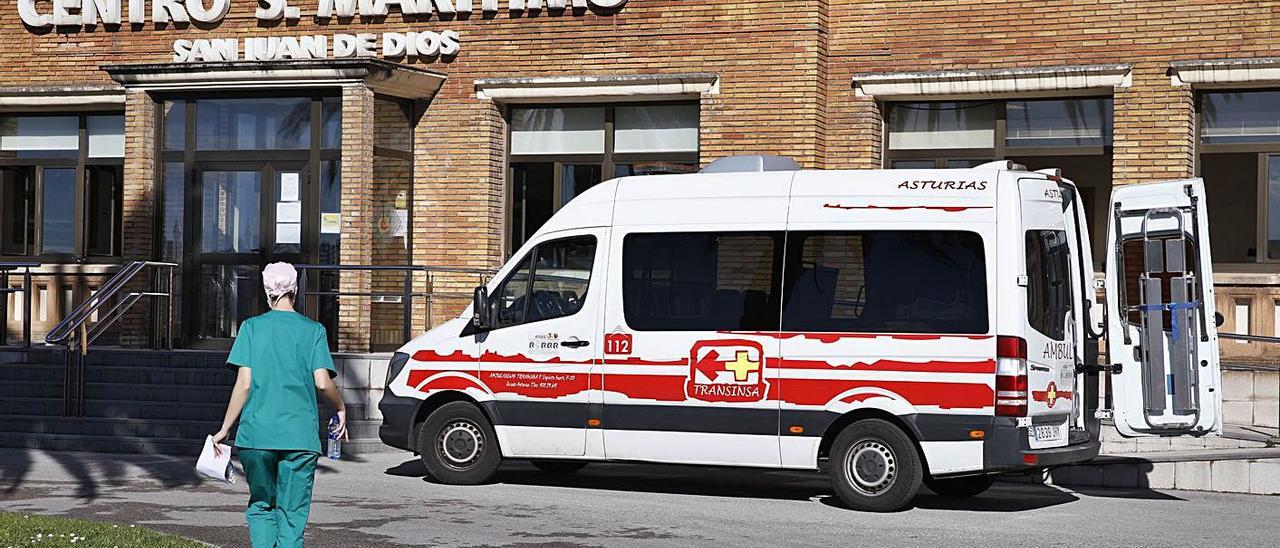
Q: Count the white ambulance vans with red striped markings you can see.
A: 1